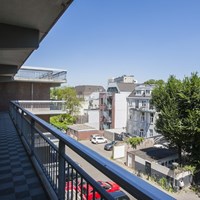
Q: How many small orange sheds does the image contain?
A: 1